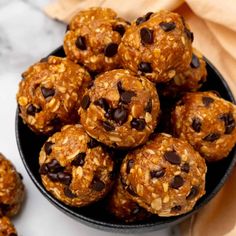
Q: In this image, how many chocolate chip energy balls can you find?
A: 11